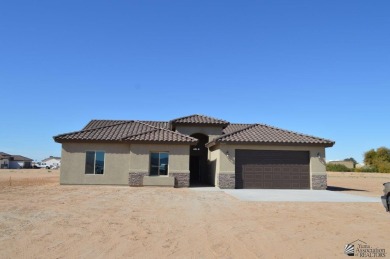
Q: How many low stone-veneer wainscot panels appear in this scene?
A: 4